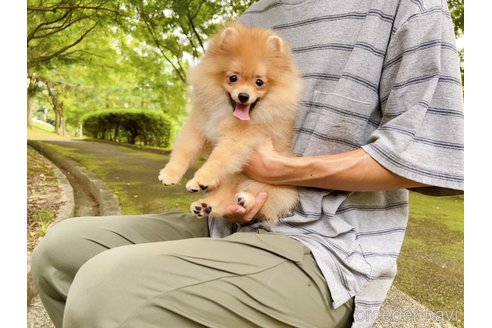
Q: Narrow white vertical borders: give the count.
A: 2